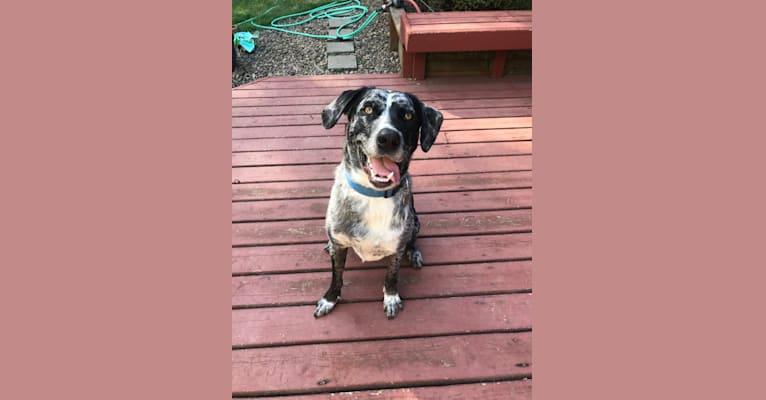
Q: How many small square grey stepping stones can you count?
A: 4